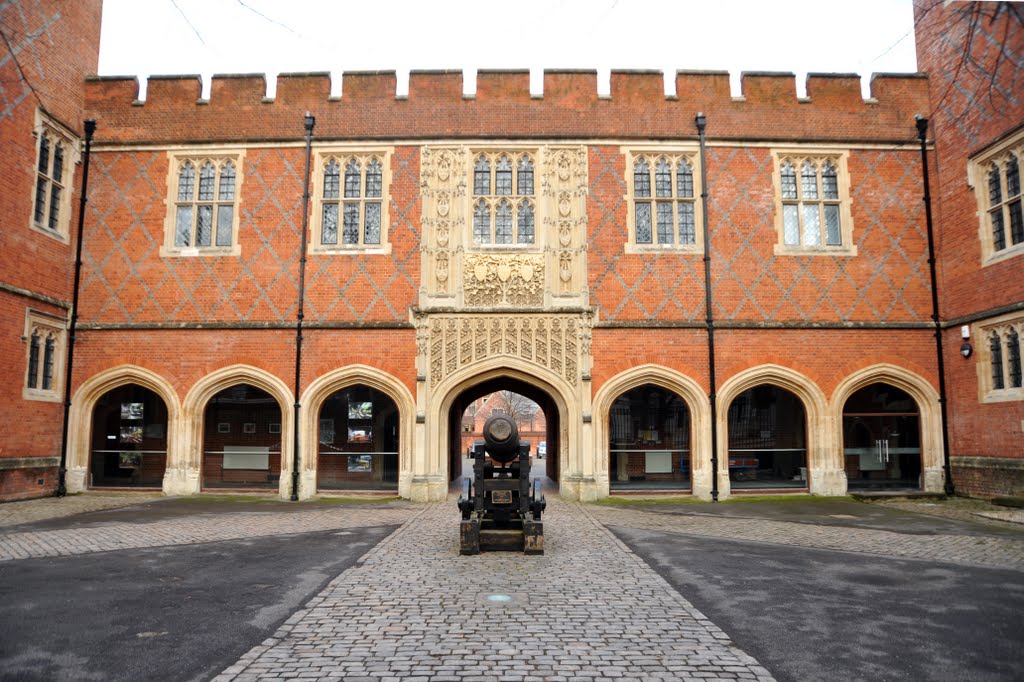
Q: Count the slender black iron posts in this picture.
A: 4